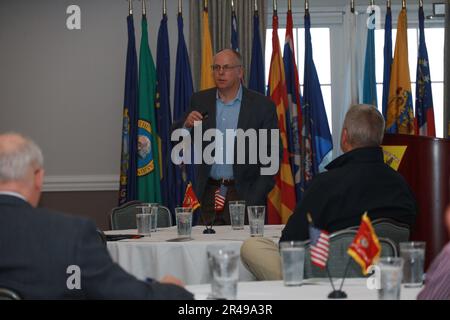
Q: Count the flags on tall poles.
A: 15